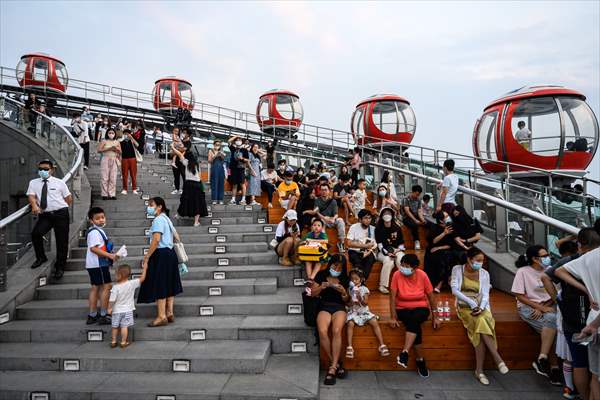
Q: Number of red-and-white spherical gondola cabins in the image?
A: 5